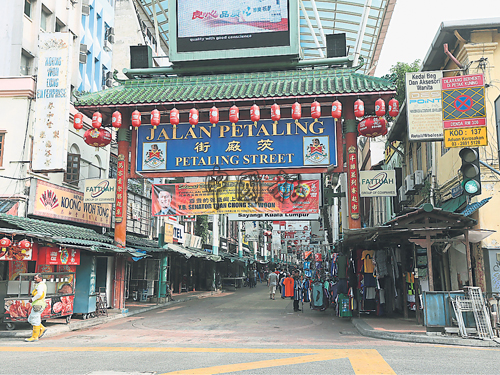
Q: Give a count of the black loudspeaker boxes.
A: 2